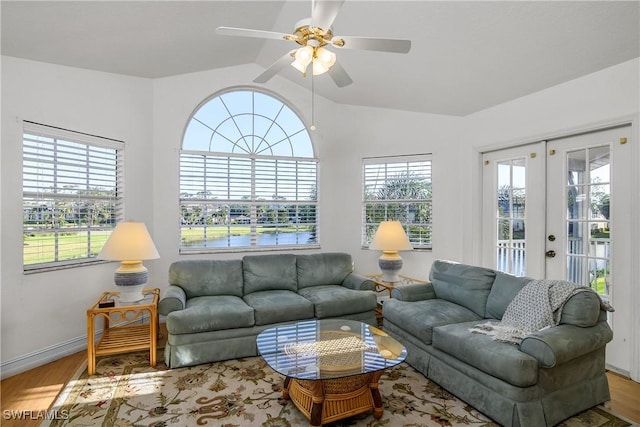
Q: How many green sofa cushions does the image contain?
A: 10